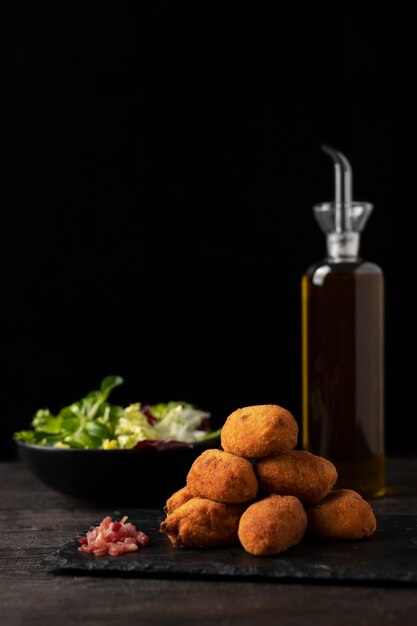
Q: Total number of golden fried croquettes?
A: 7